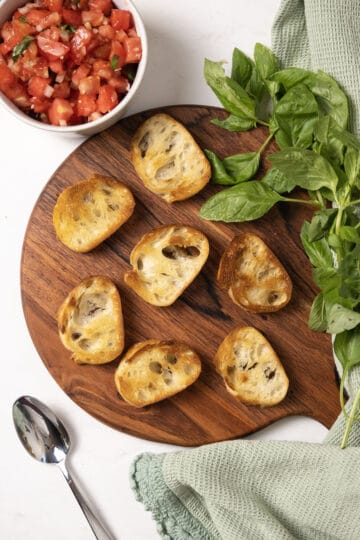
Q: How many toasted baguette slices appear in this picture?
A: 7